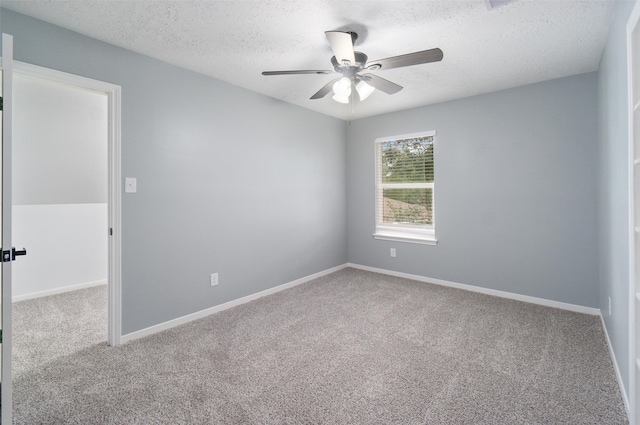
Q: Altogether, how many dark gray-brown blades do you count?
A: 4